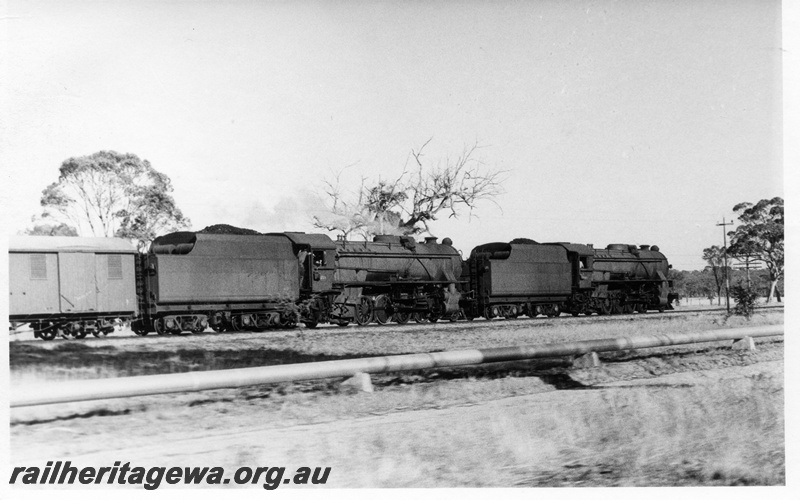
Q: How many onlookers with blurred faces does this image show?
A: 0